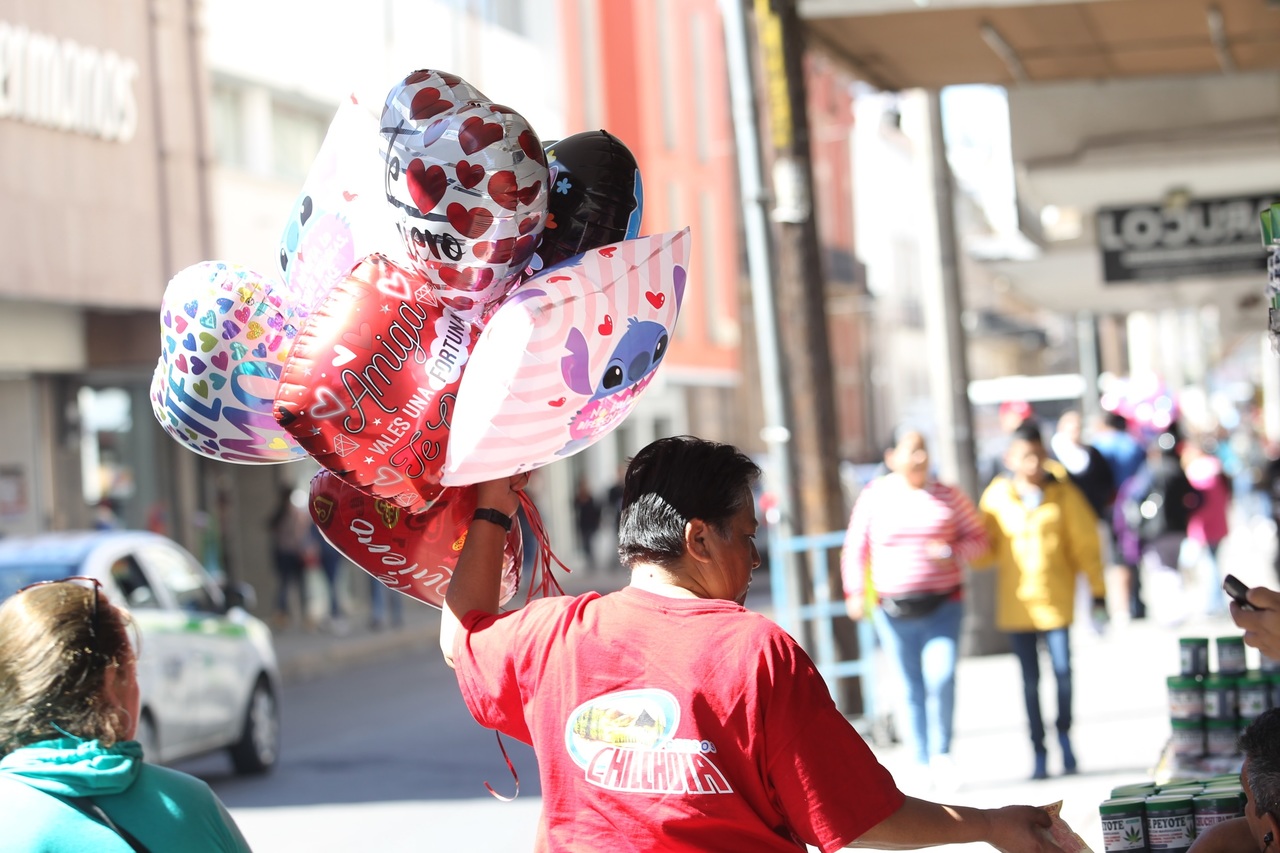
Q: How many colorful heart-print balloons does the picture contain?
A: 1